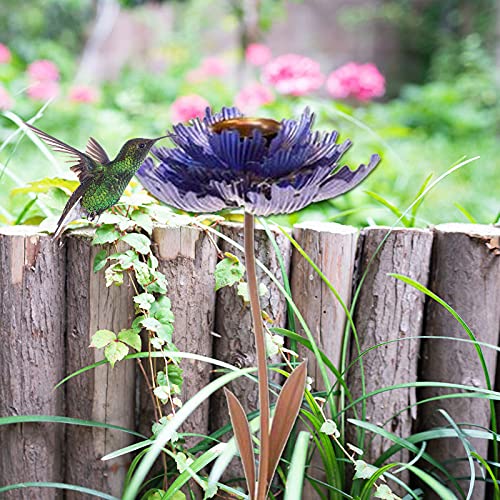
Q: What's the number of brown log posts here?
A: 7